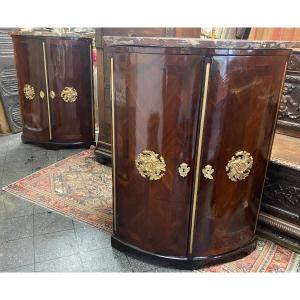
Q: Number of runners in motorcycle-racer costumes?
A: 0